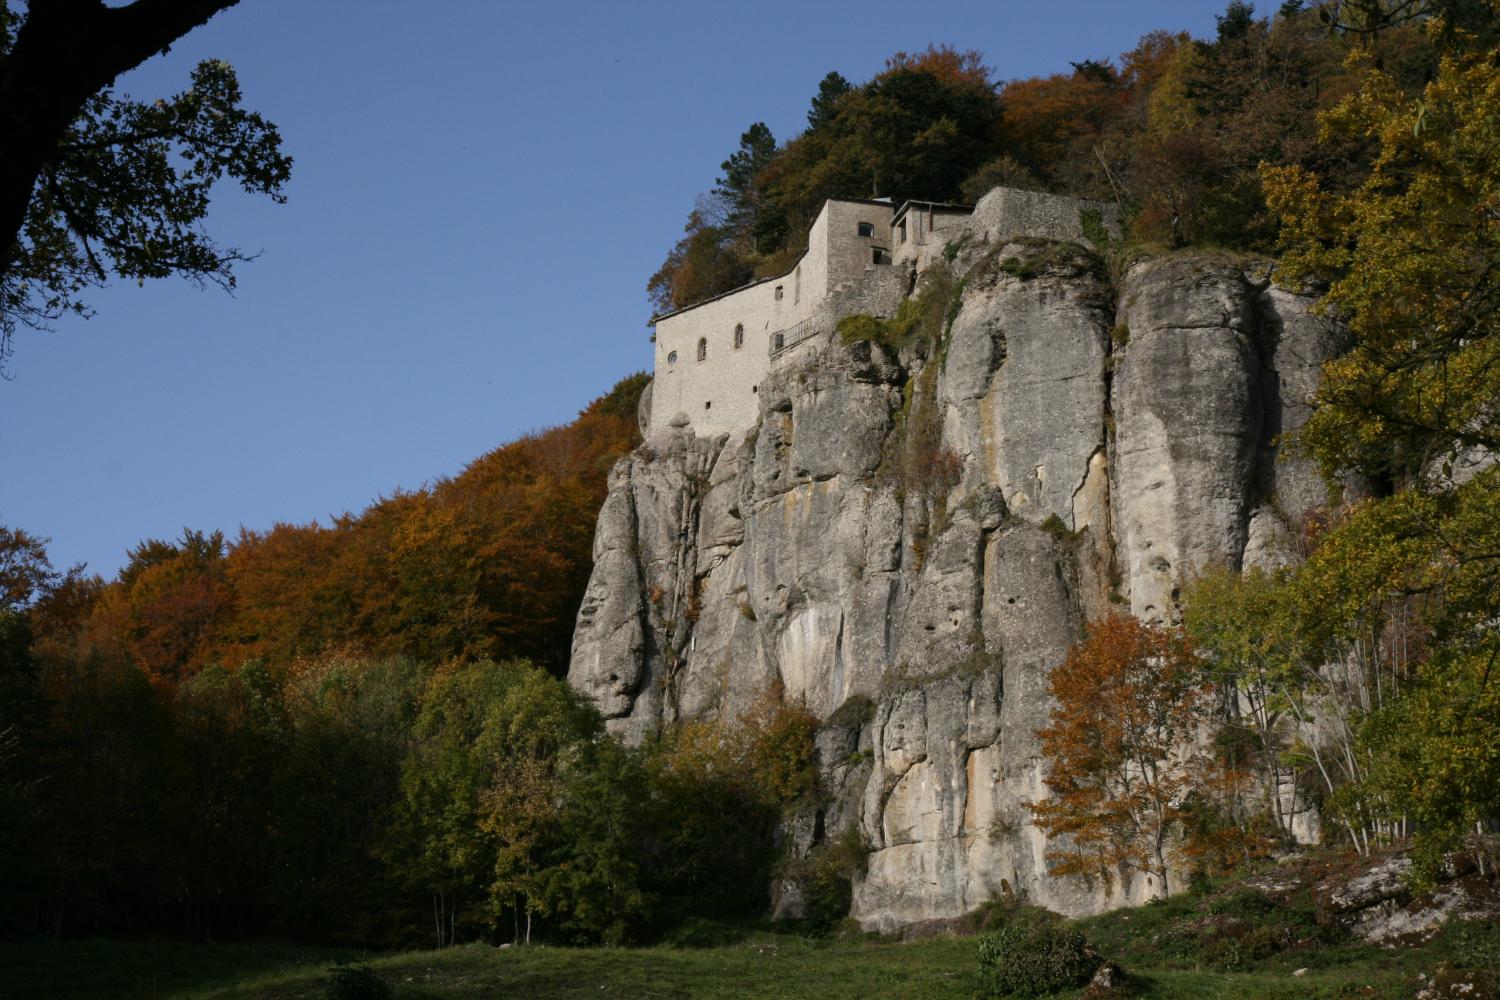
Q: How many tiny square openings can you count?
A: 2